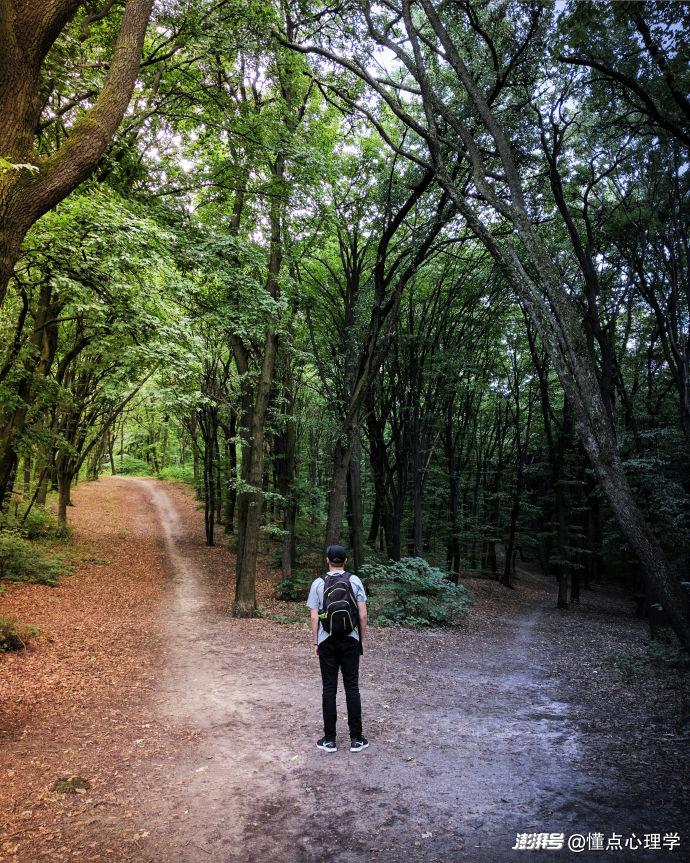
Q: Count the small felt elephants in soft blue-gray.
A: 0